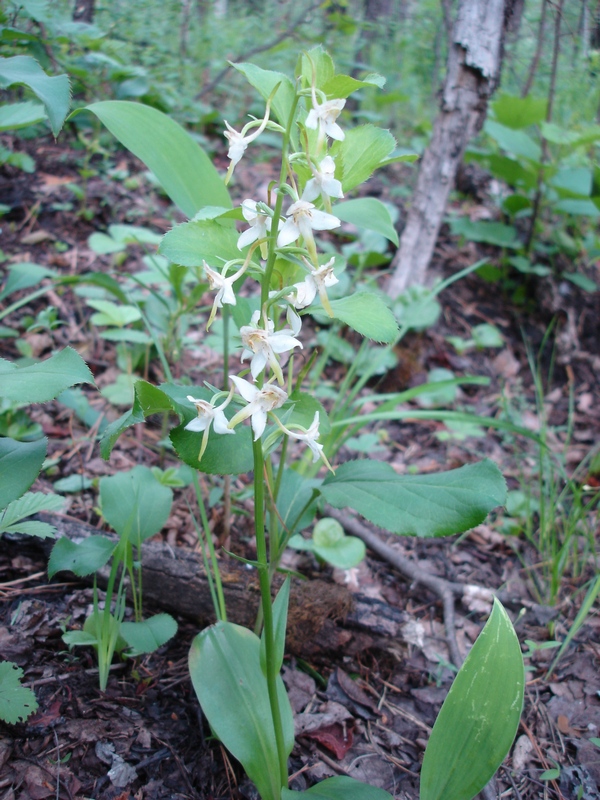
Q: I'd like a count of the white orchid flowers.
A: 11